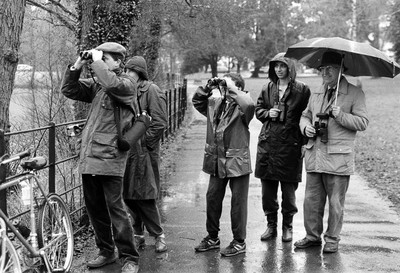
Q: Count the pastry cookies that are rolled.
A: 0